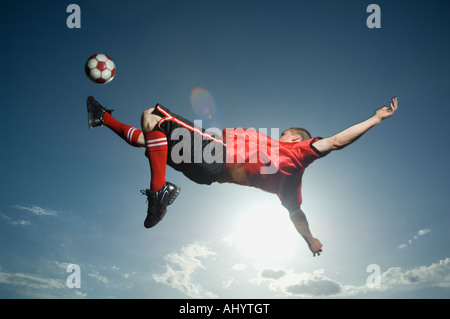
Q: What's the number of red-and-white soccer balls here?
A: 1